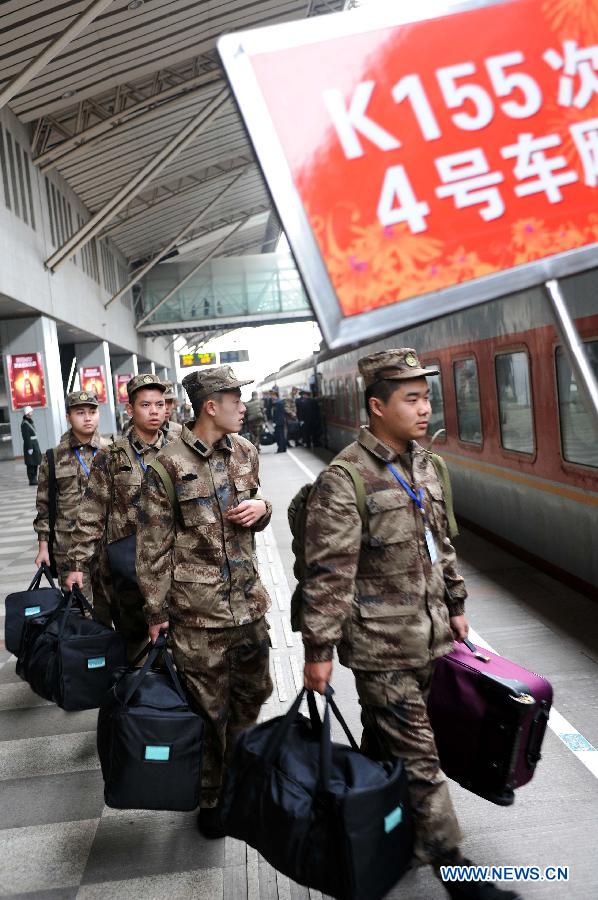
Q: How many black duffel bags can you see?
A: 4